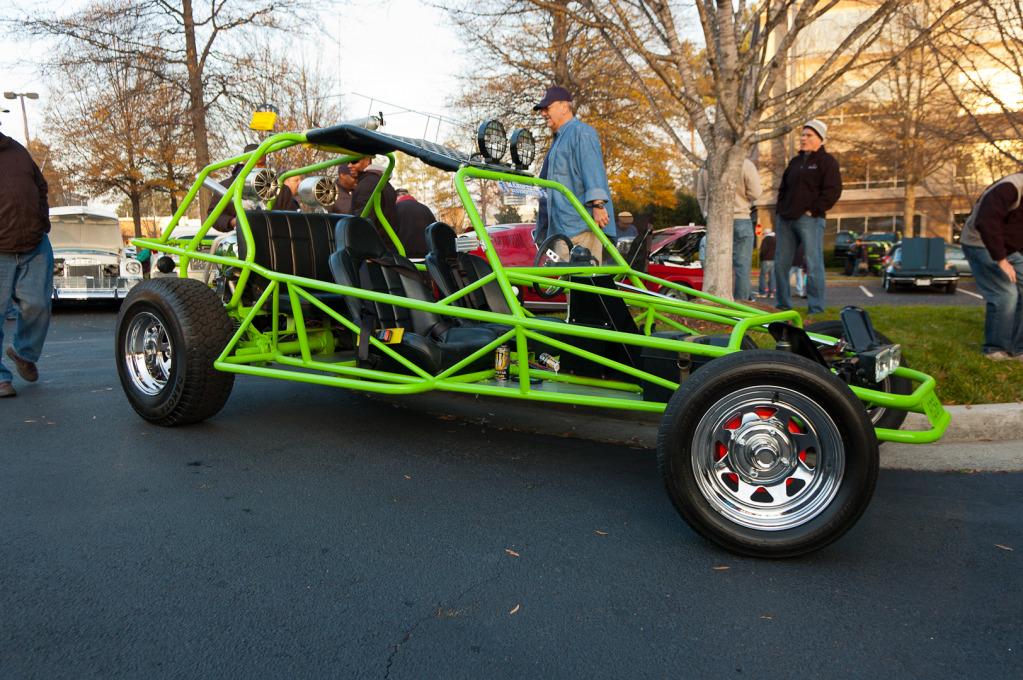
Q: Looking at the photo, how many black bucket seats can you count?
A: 2